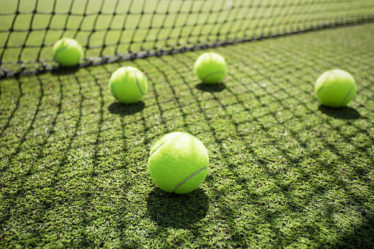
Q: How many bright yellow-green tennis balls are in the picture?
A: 5